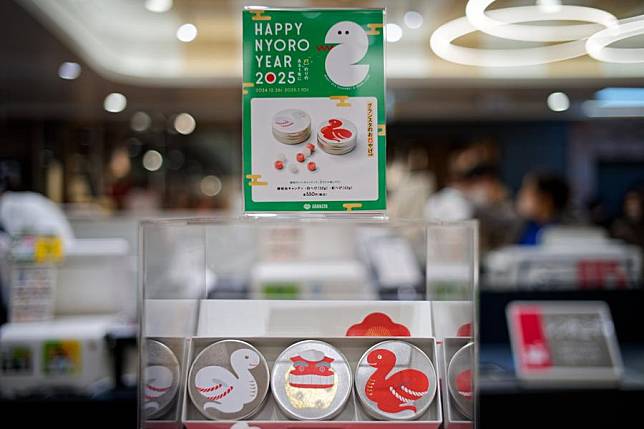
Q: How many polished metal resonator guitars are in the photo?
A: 0